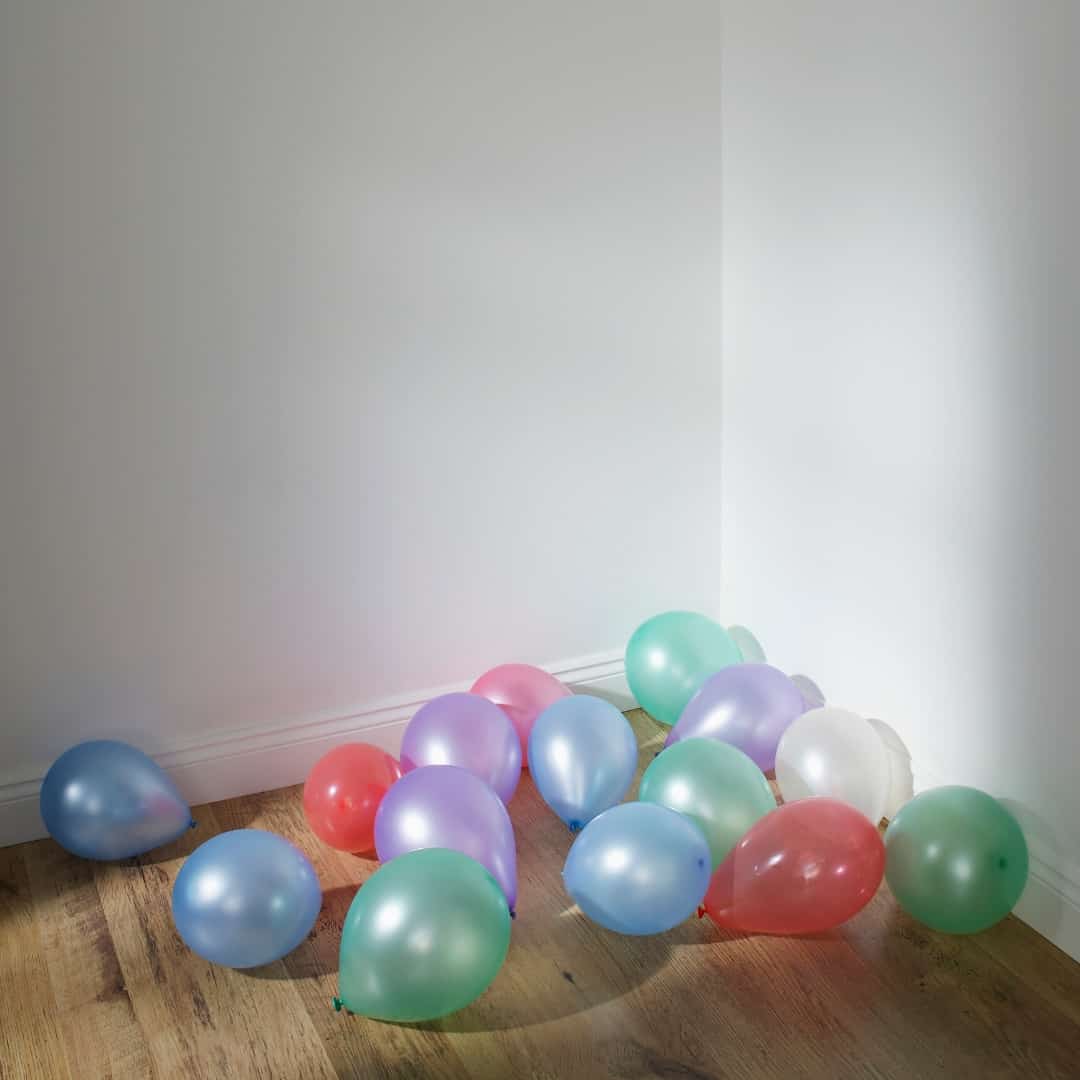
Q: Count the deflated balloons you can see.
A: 0